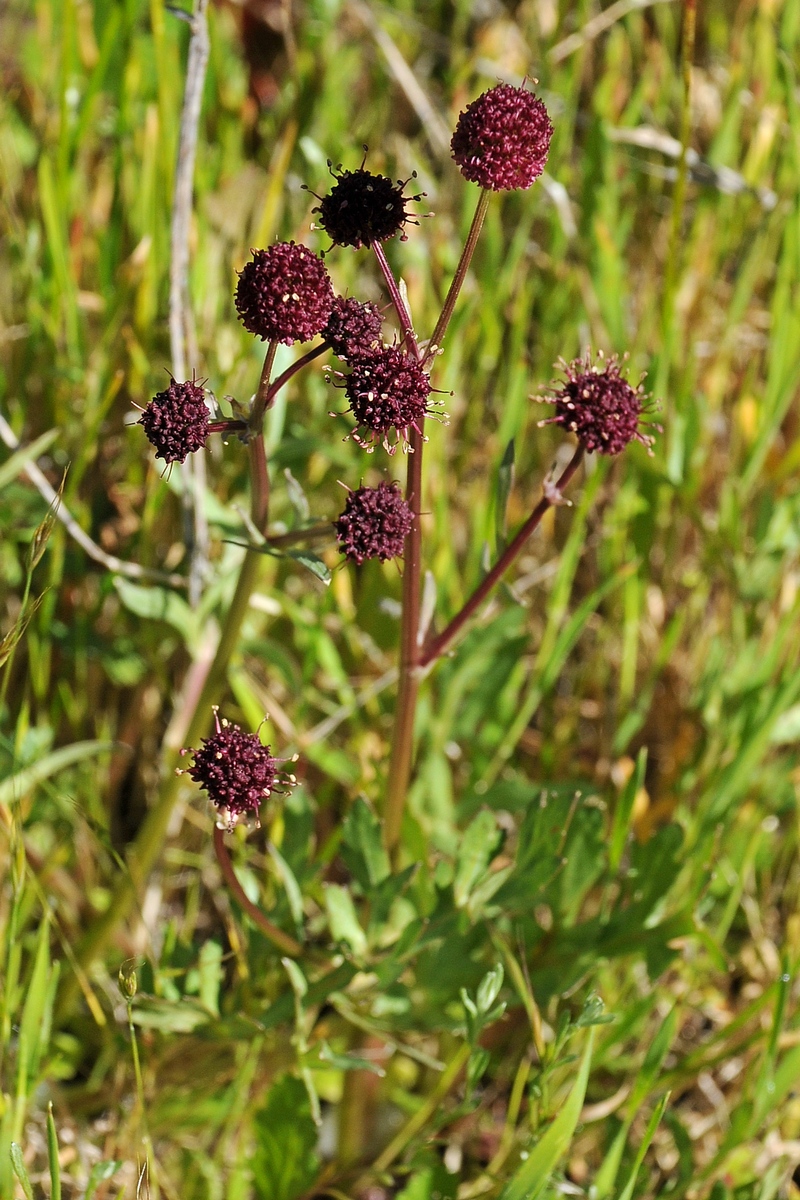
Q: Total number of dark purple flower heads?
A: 9